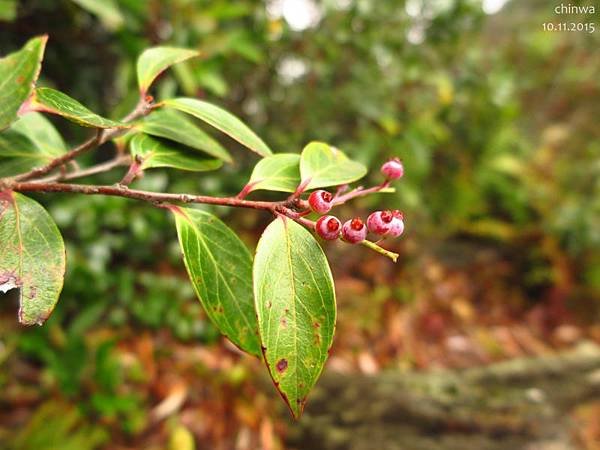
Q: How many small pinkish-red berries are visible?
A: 6